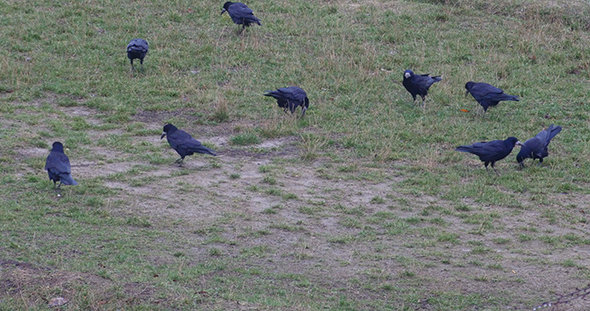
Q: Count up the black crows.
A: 9